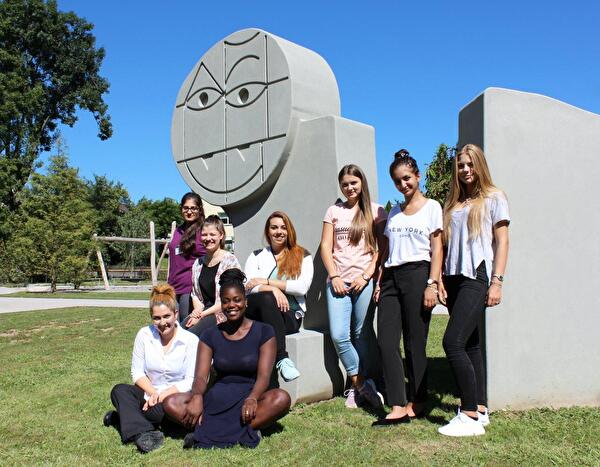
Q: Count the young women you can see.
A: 8